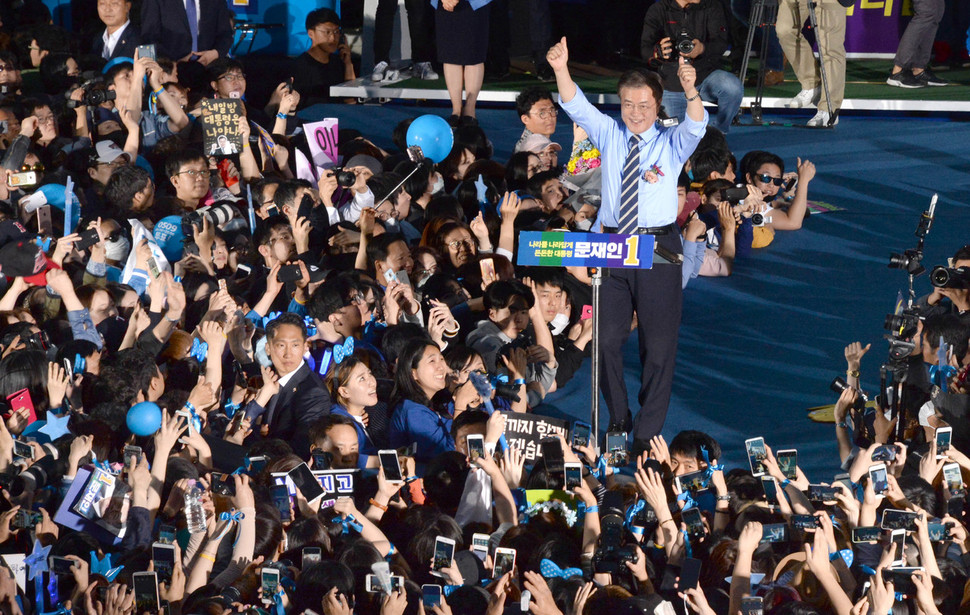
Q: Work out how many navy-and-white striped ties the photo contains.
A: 1